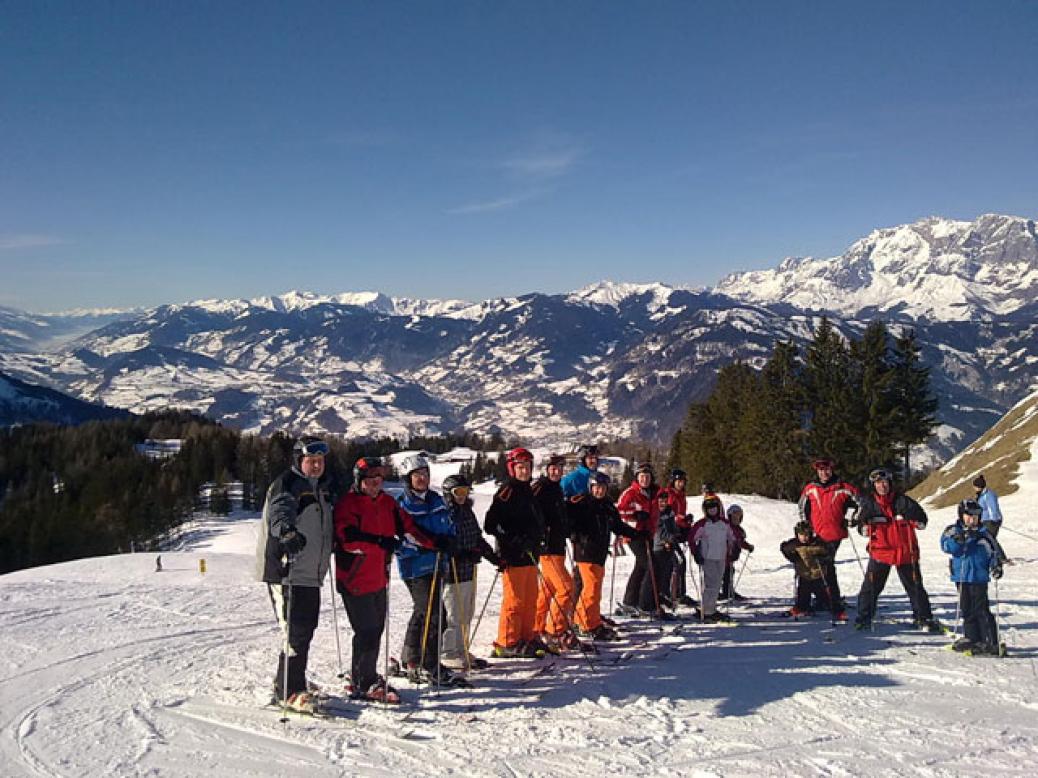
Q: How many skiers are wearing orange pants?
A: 3